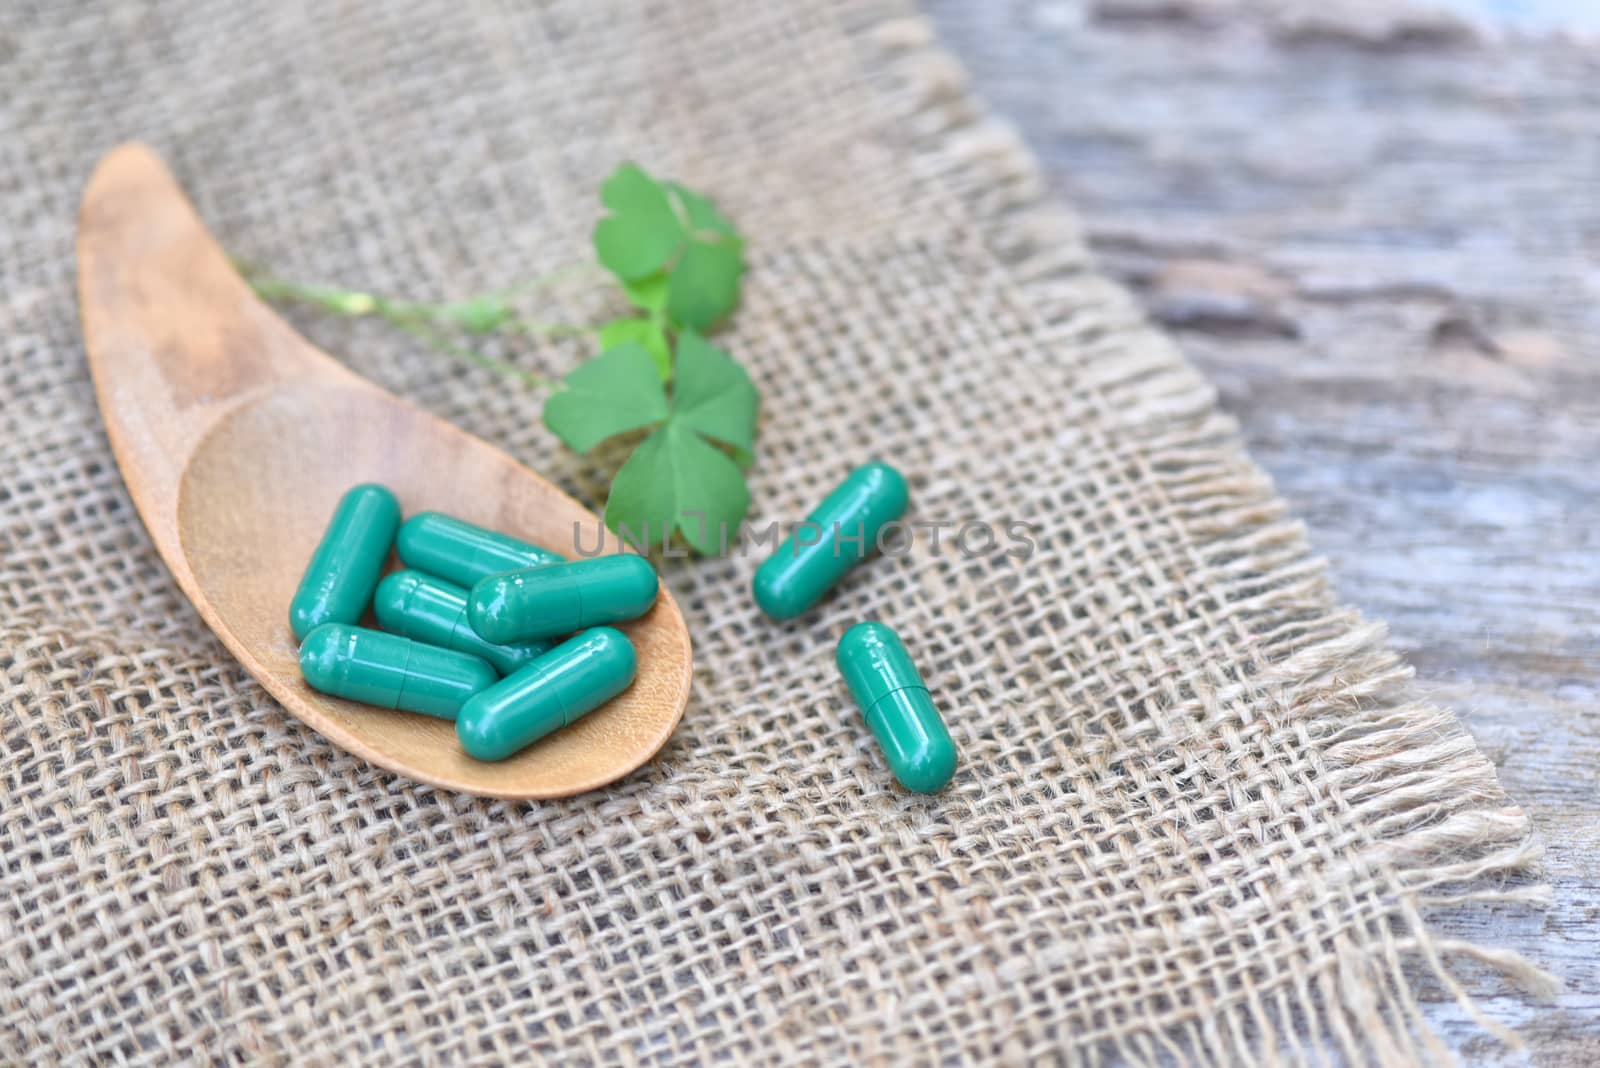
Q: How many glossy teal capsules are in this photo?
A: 8